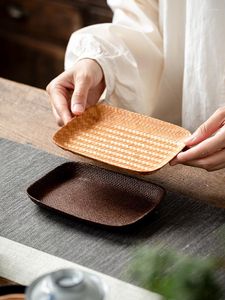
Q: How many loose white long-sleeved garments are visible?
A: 1